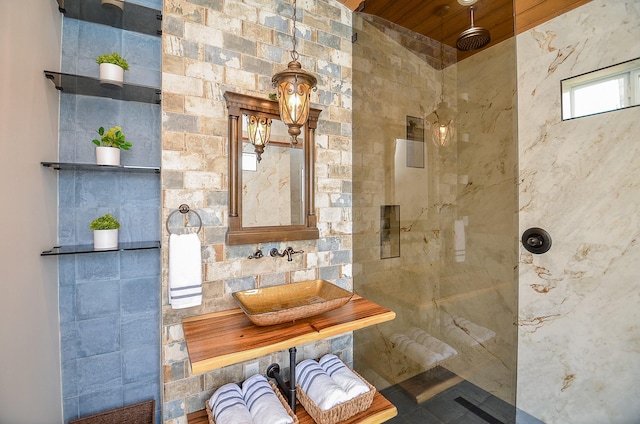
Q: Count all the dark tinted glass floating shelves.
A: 4